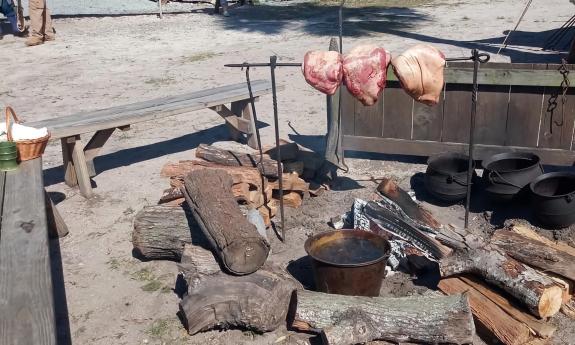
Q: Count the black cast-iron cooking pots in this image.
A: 3